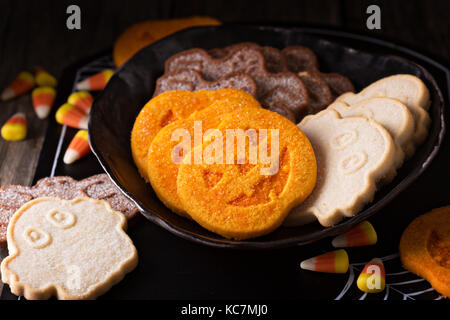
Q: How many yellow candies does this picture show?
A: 11